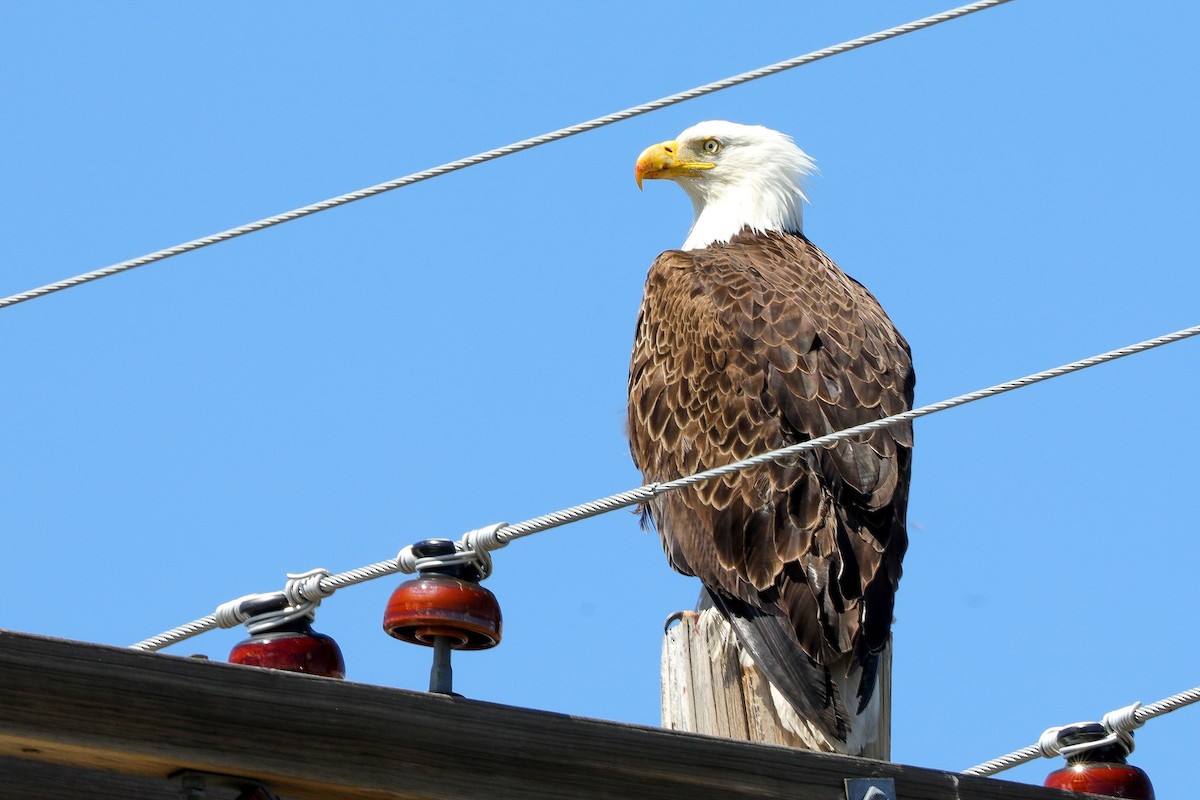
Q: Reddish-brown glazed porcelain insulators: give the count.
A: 3